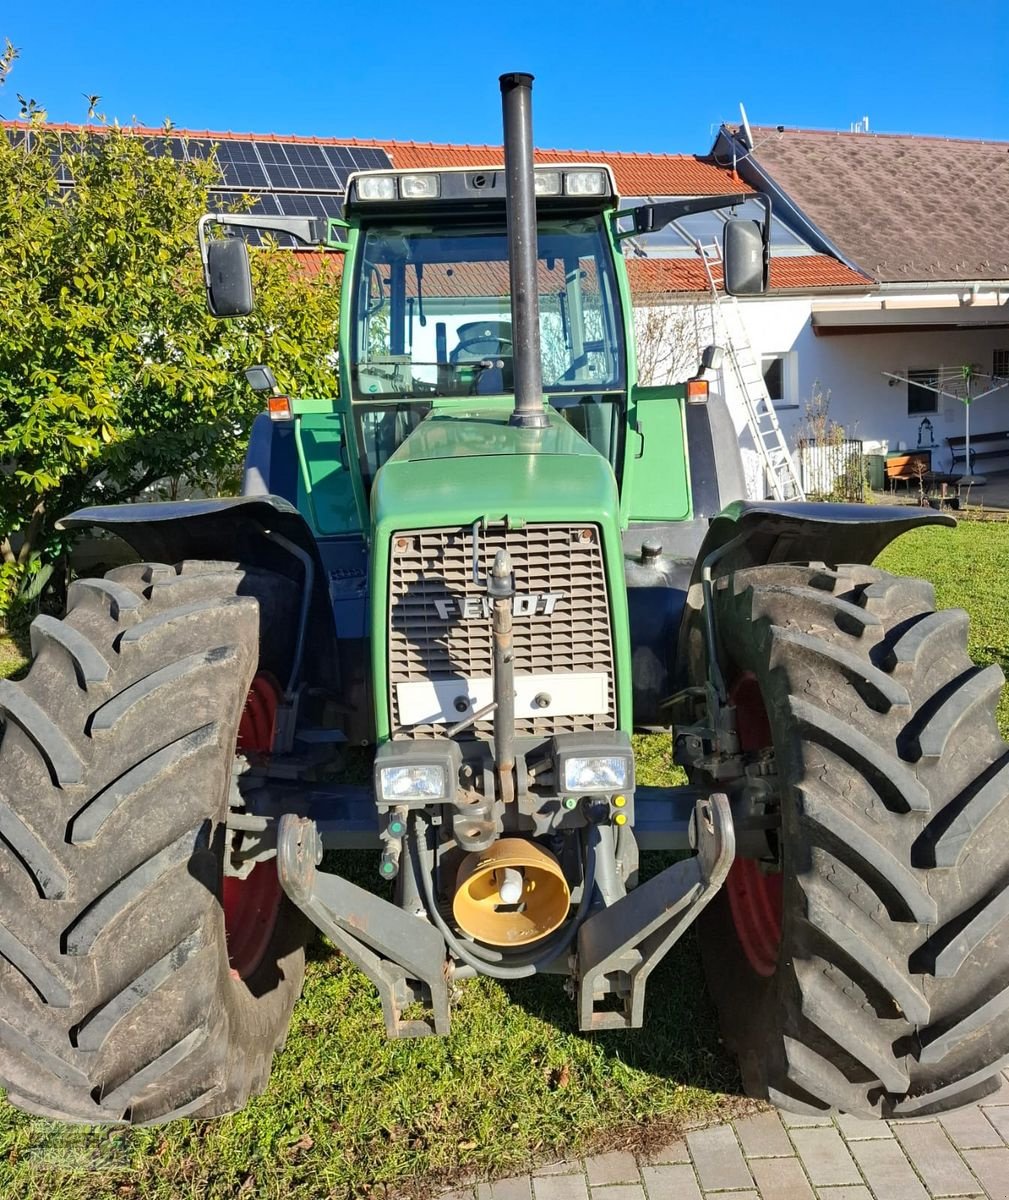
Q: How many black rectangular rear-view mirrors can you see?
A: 2